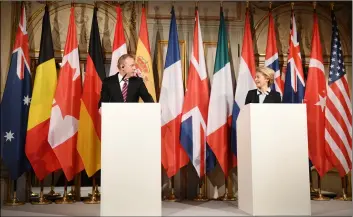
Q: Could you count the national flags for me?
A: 14